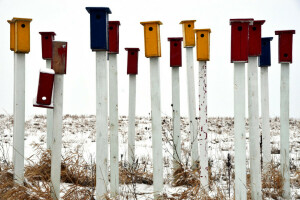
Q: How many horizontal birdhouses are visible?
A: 0